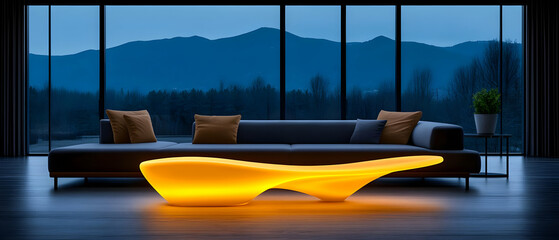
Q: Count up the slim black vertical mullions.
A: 6